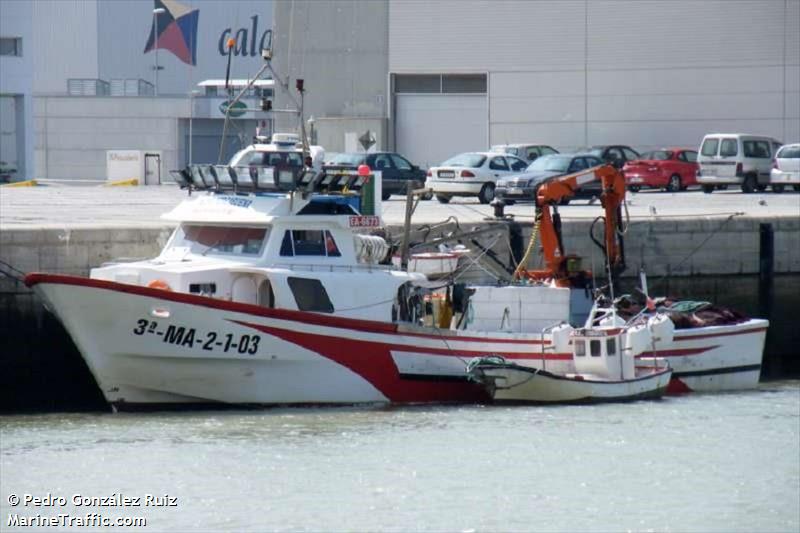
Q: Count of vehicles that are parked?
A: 8